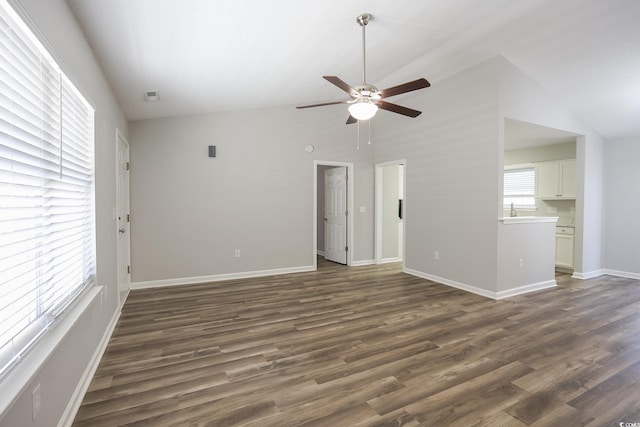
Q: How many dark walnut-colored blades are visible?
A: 5